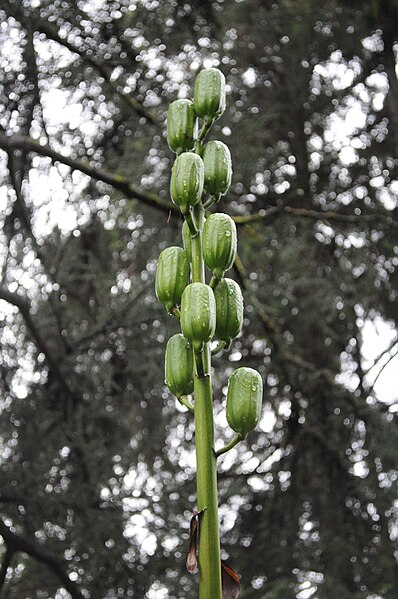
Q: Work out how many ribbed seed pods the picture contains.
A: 11